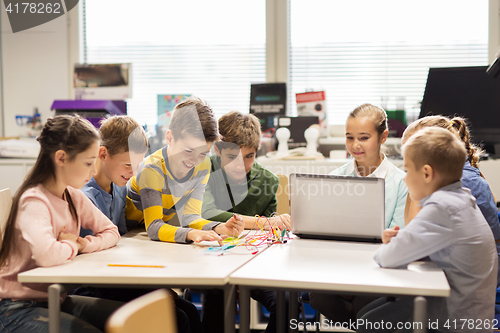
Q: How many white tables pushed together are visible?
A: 2